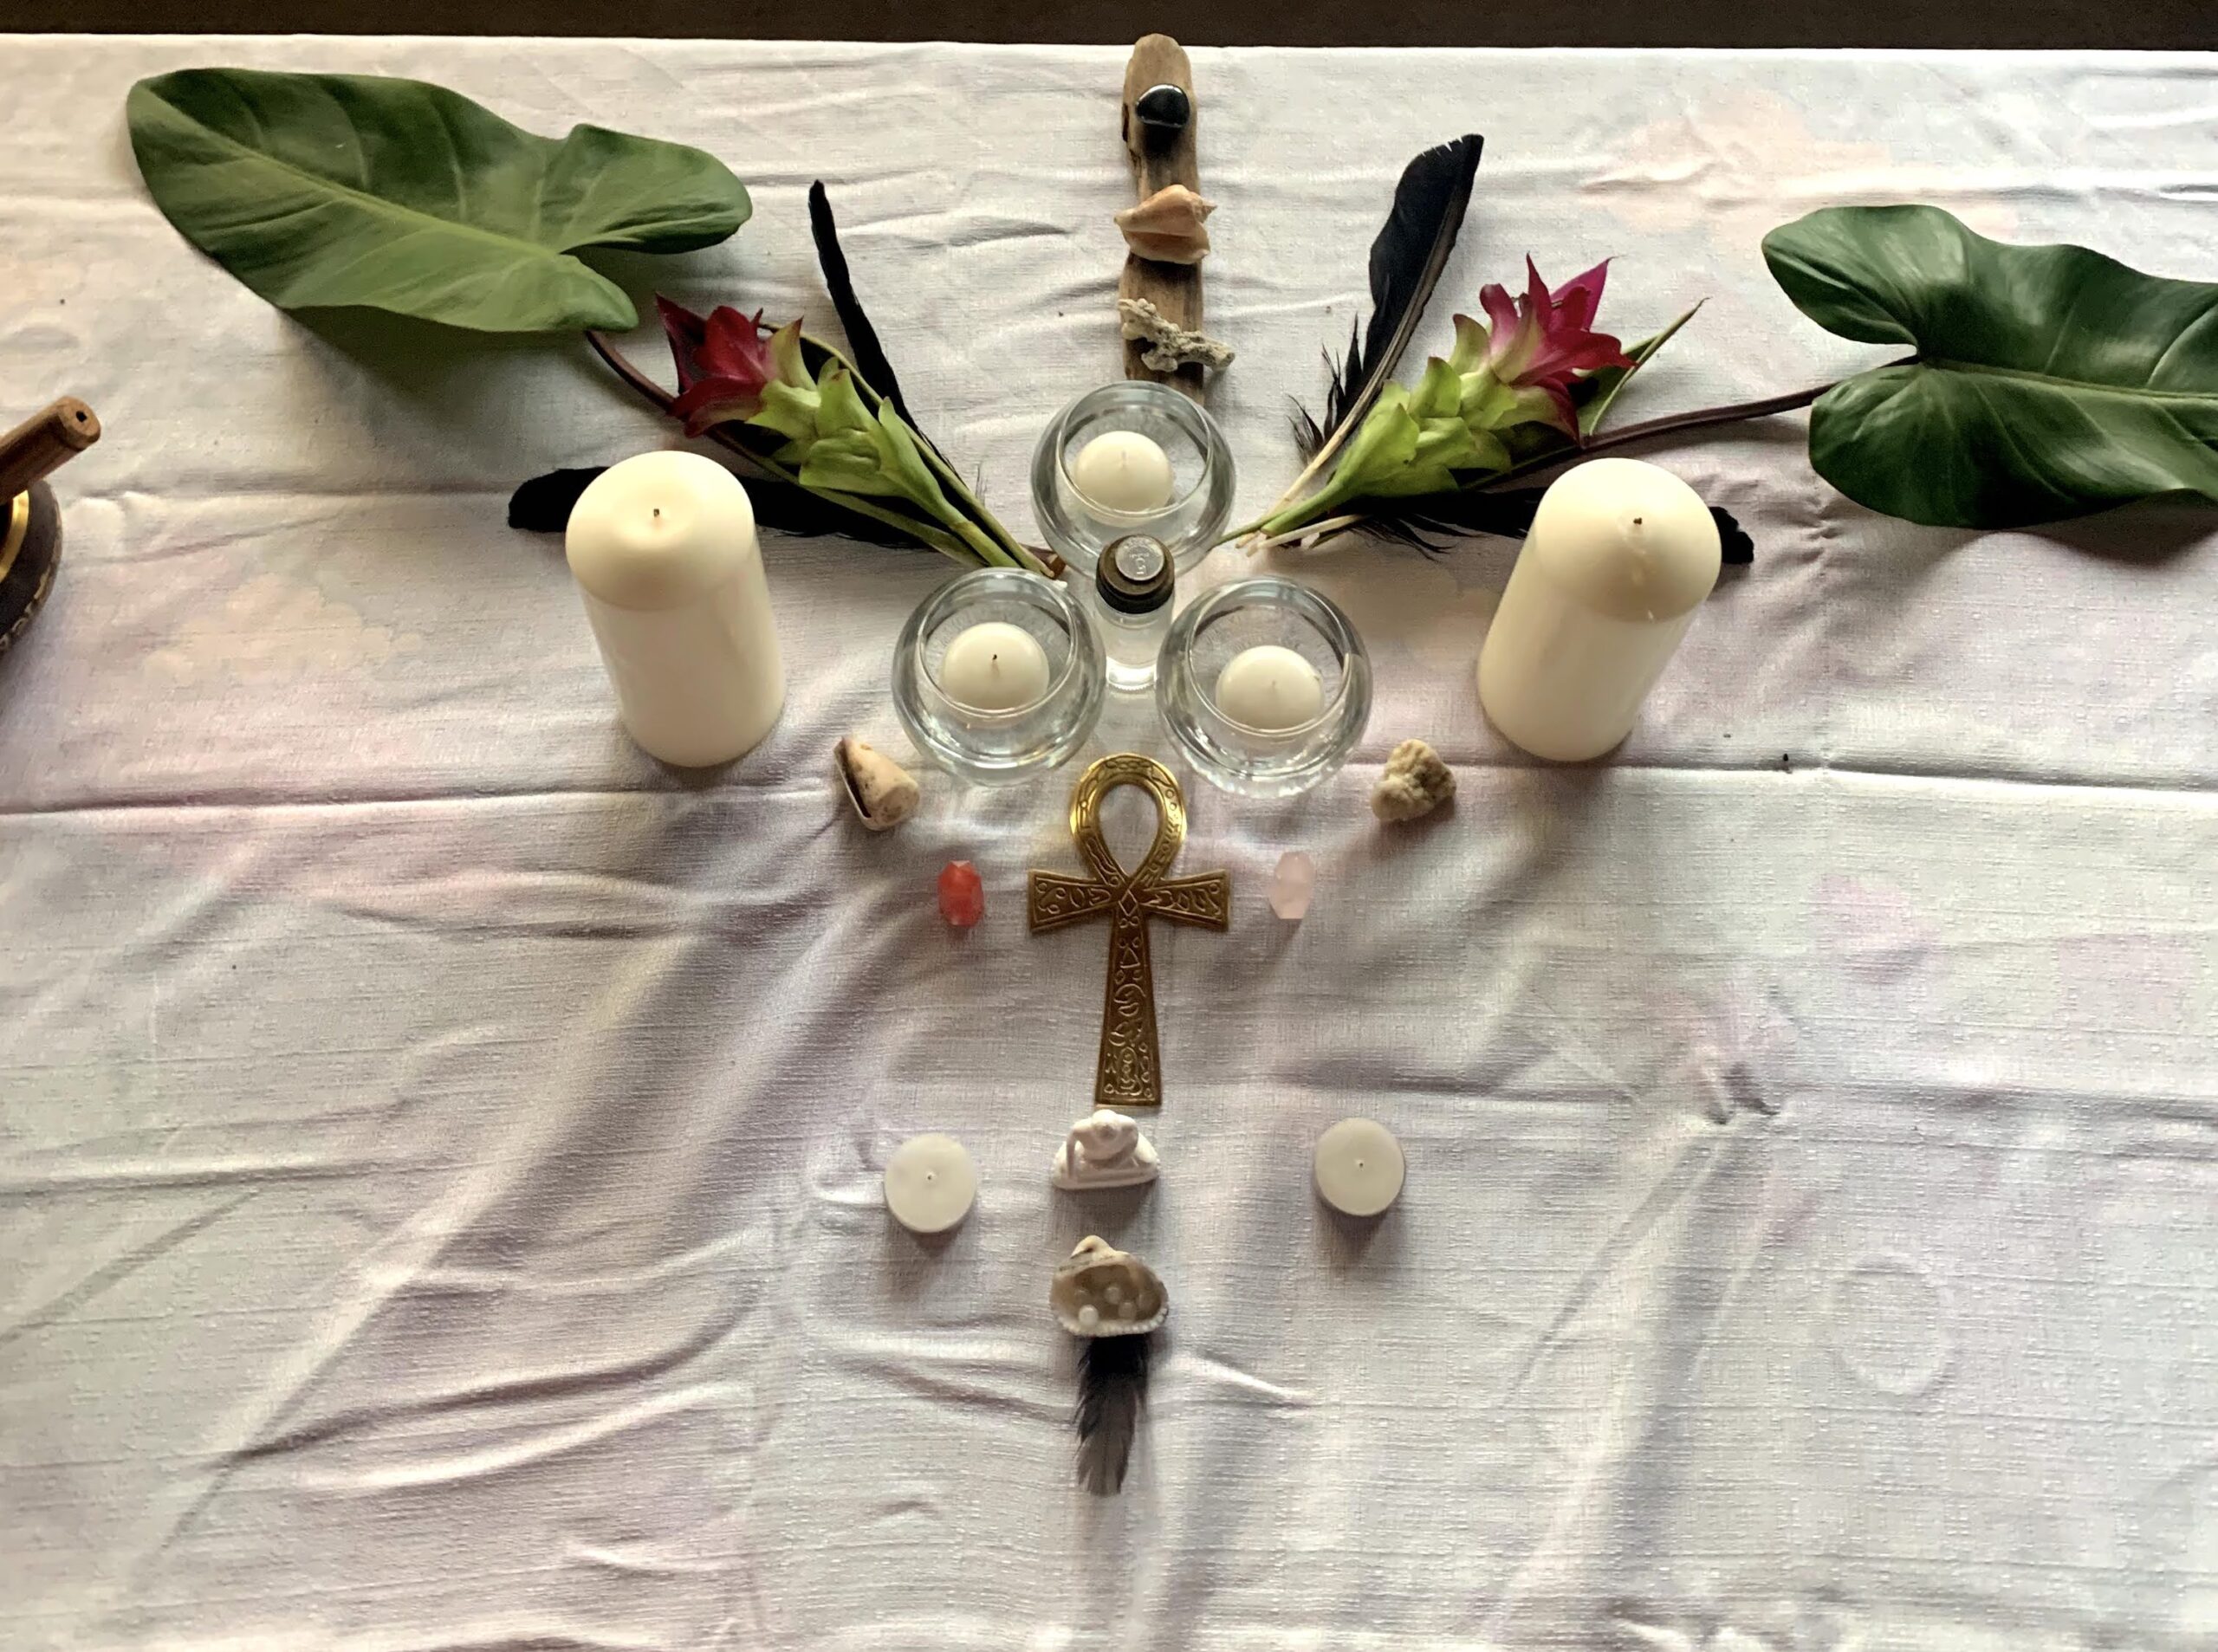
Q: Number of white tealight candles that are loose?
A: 2